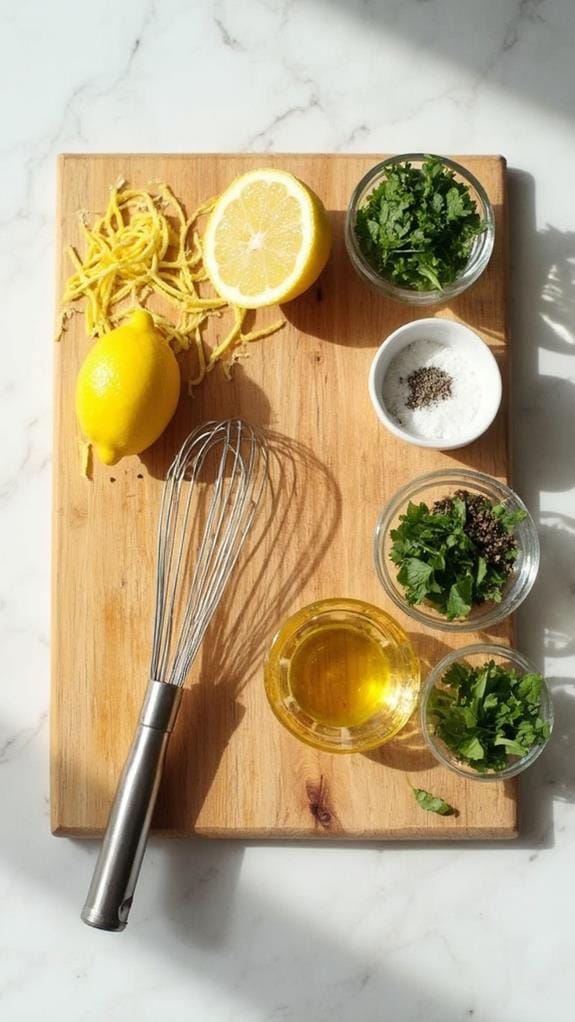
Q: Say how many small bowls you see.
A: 5